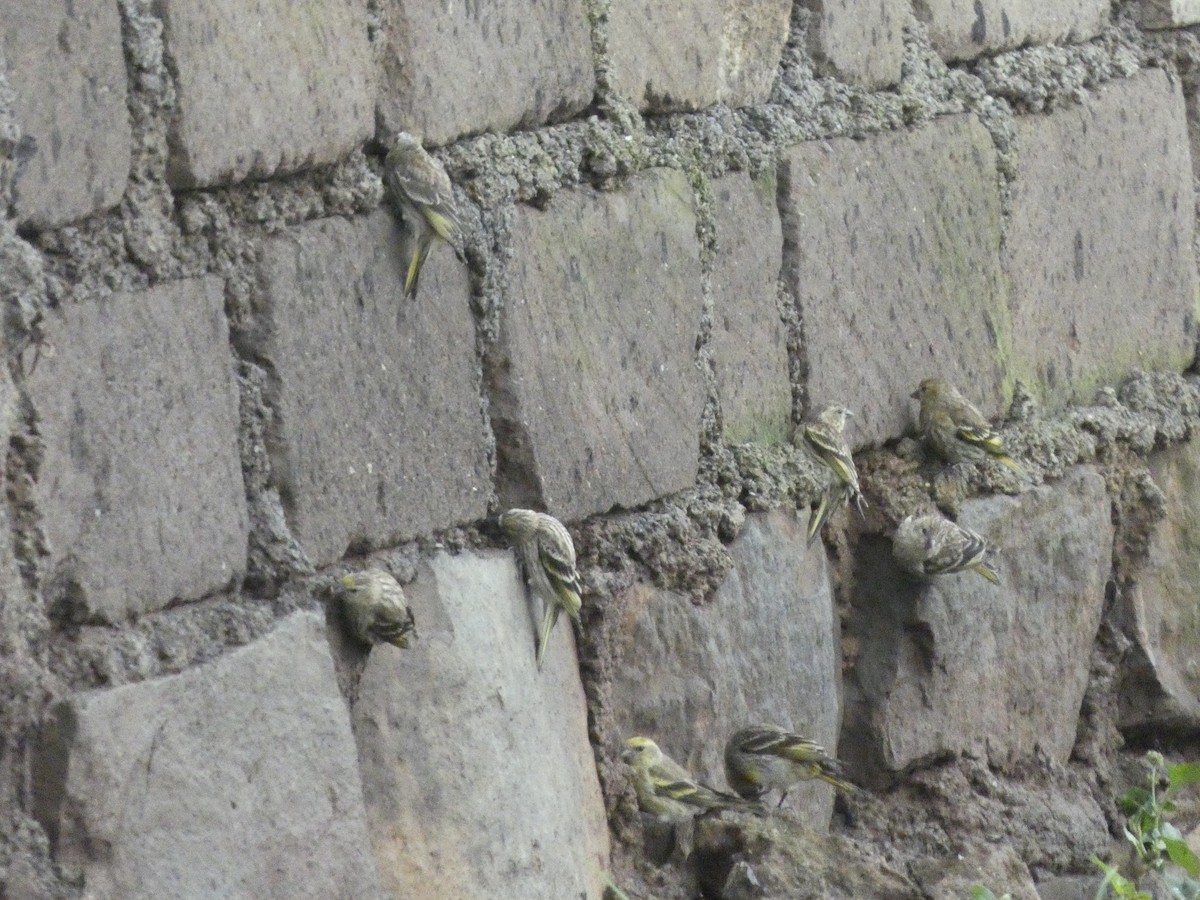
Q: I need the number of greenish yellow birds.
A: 8